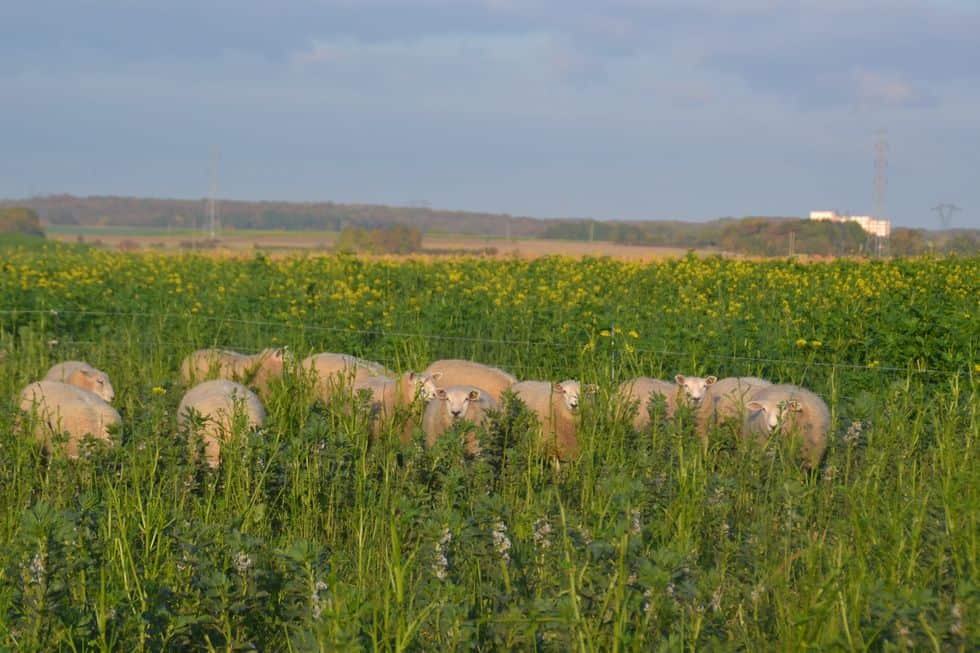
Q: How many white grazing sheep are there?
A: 12